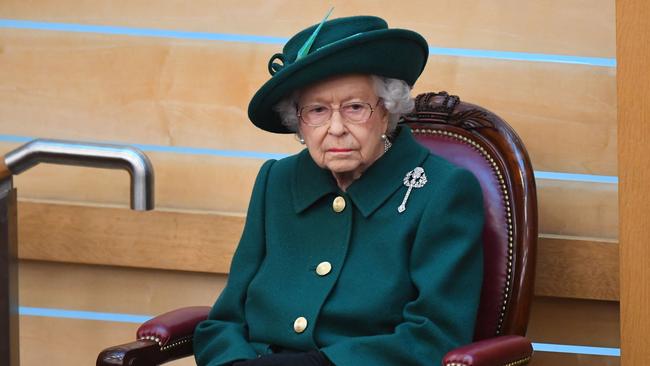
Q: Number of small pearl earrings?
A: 2